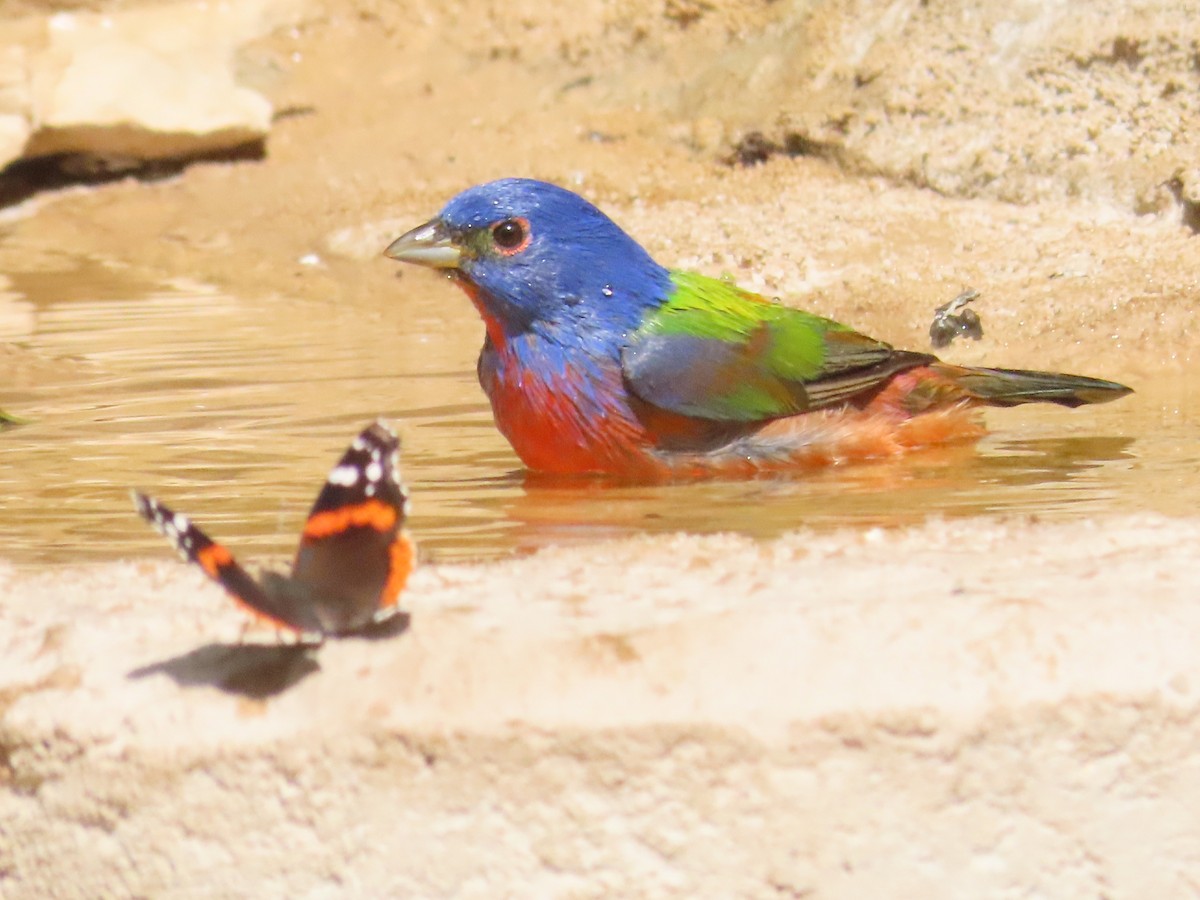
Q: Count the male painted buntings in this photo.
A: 1